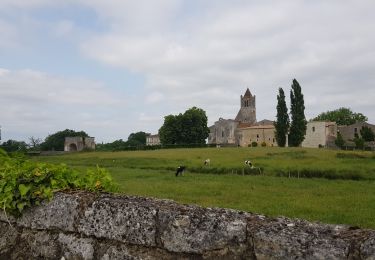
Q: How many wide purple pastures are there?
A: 0